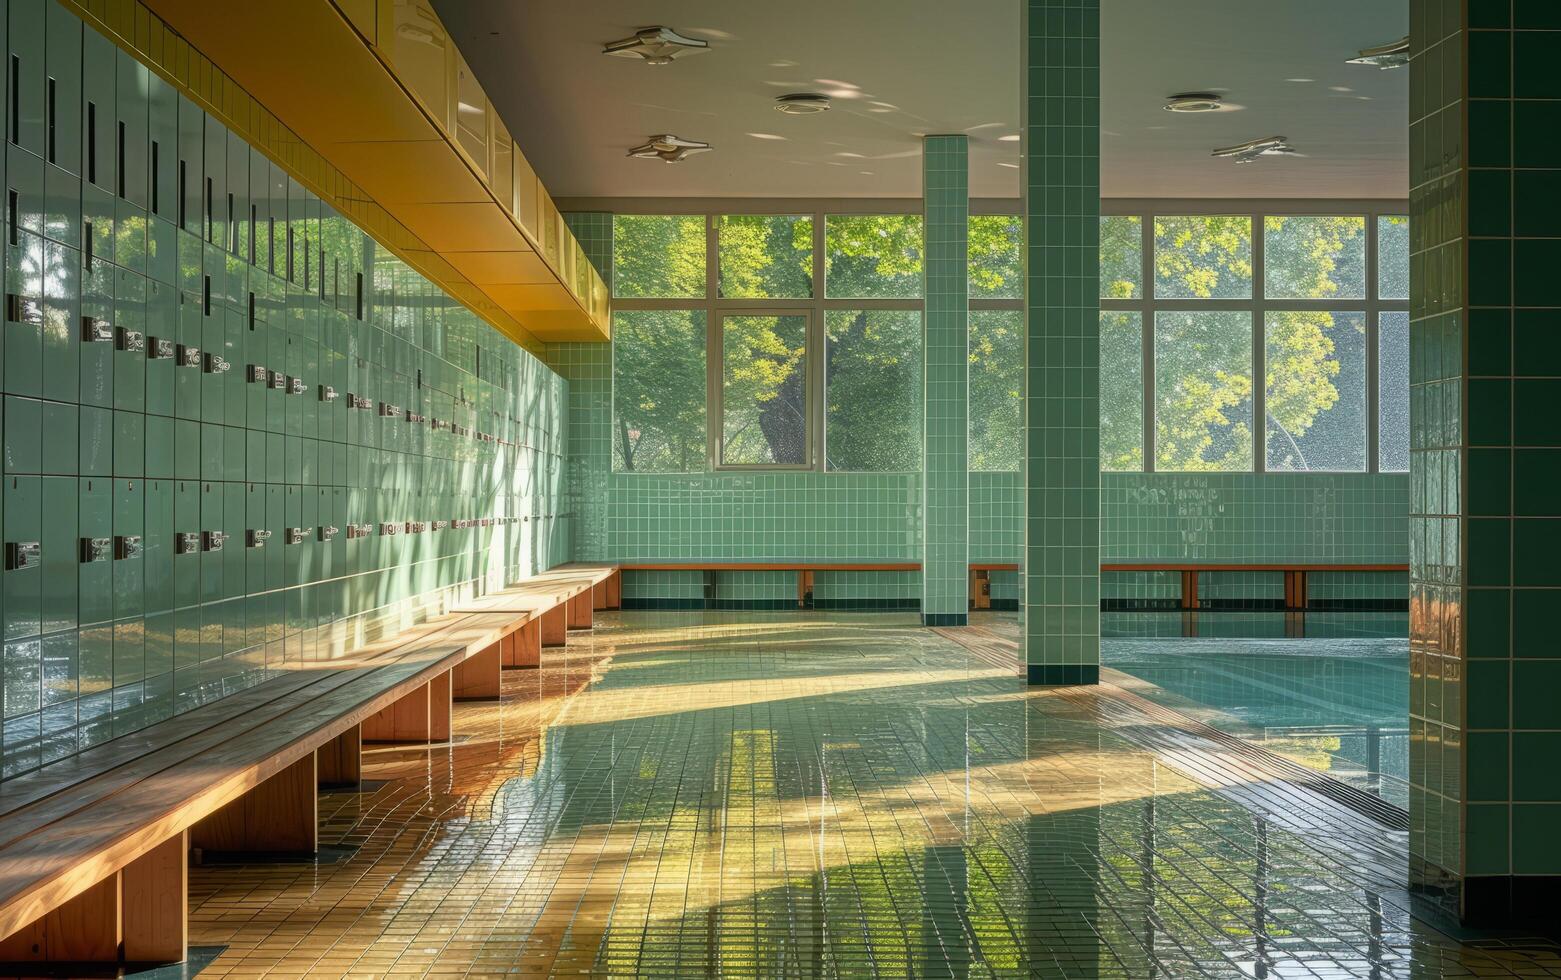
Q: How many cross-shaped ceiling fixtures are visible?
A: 4